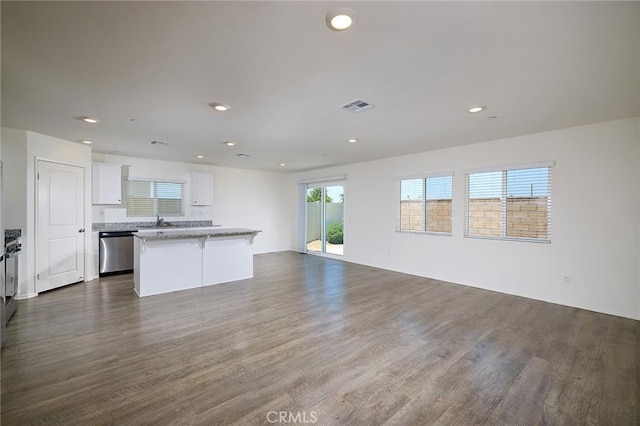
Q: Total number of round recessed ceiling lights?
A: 9